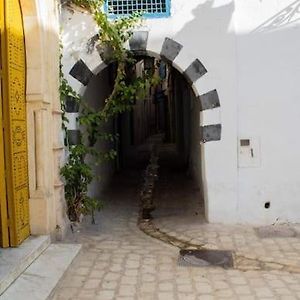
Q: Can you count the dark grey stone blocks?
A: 9